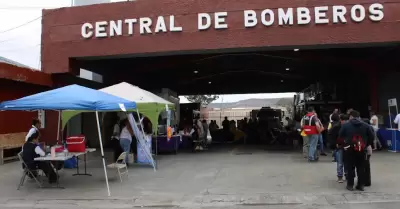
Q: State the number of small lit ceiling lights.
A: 5